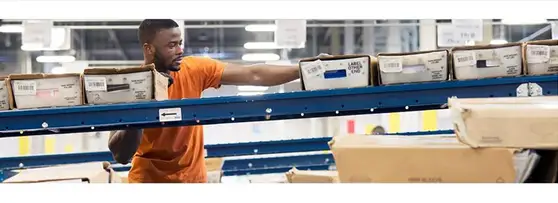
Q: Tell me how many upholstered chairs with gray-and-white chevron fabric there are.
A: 0